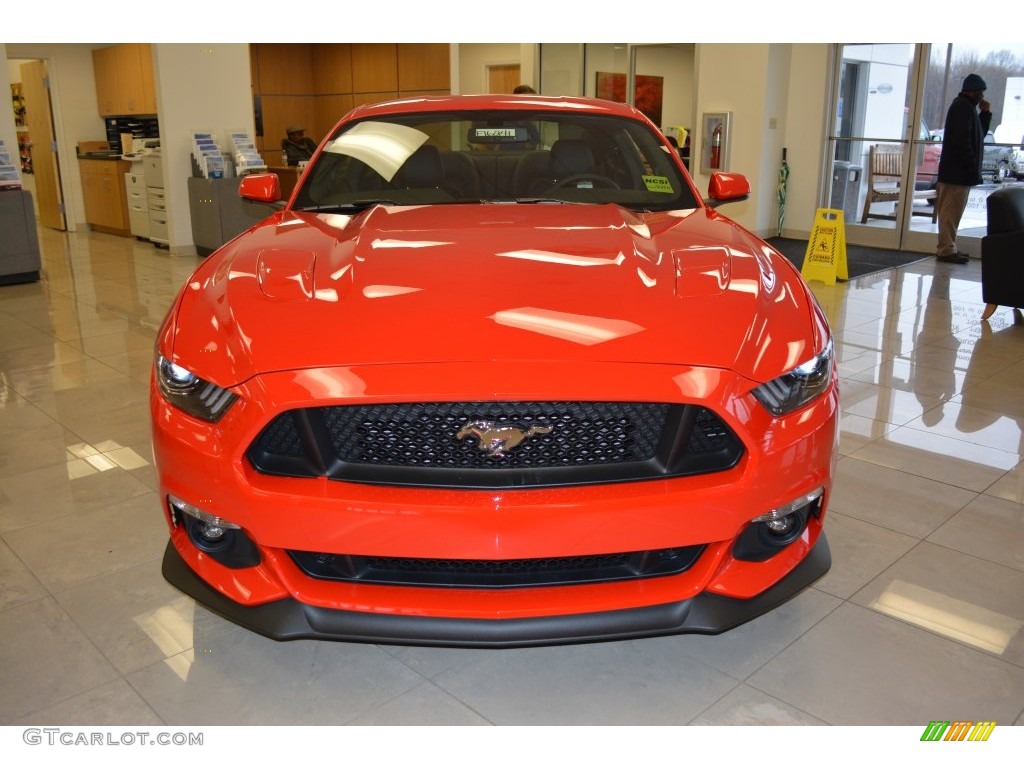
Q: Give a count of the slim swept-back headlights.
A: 2